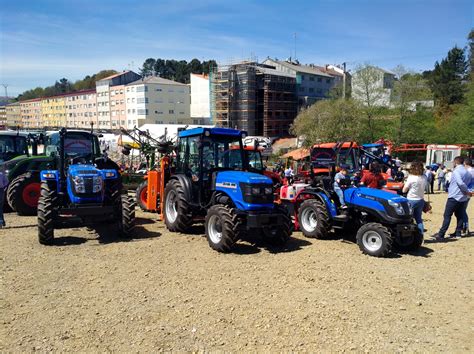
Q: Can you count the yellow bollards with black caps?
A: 0